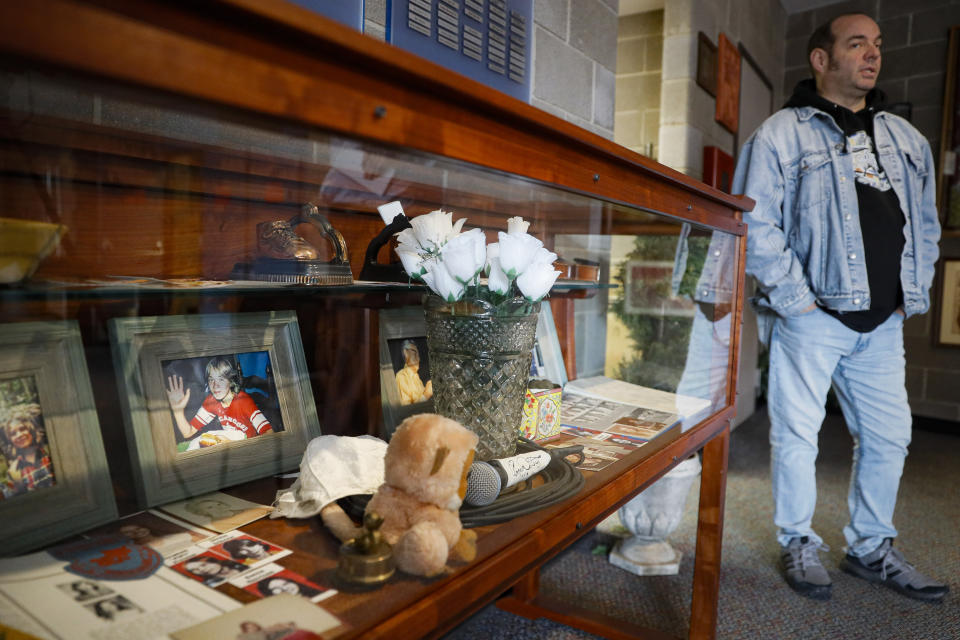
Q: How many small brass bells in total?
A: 1